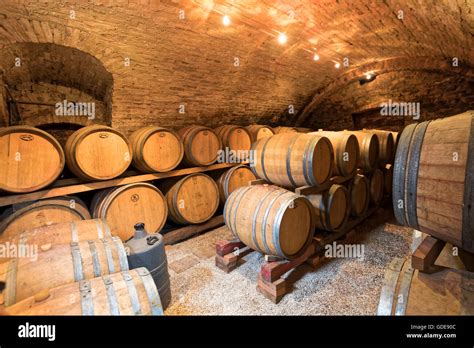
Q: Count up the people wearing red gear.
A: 0